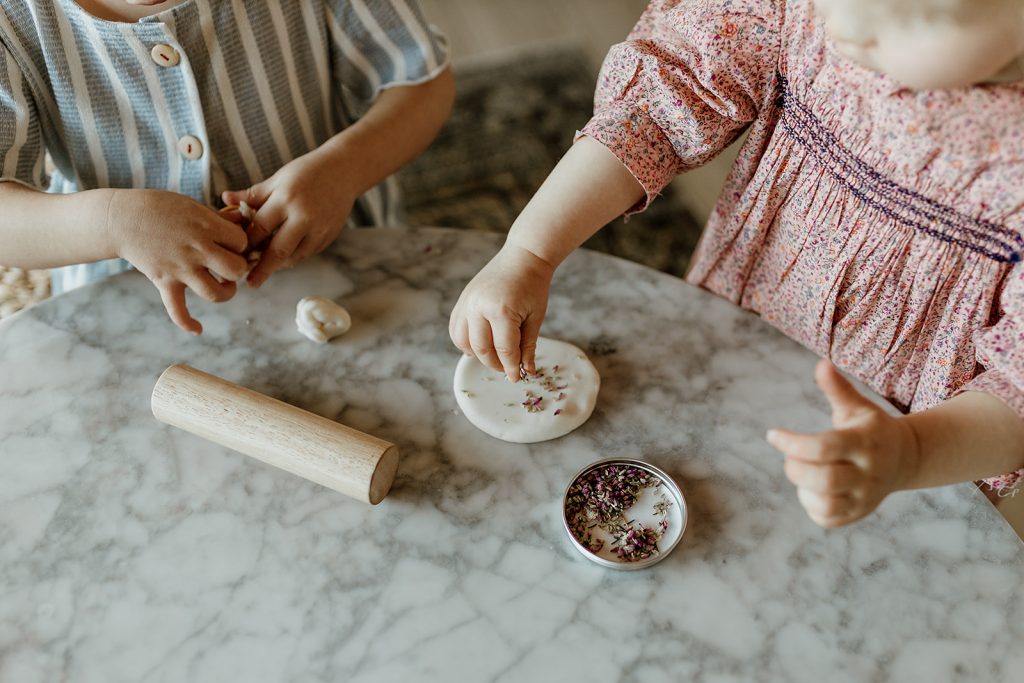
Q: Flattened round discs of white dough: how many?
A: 1